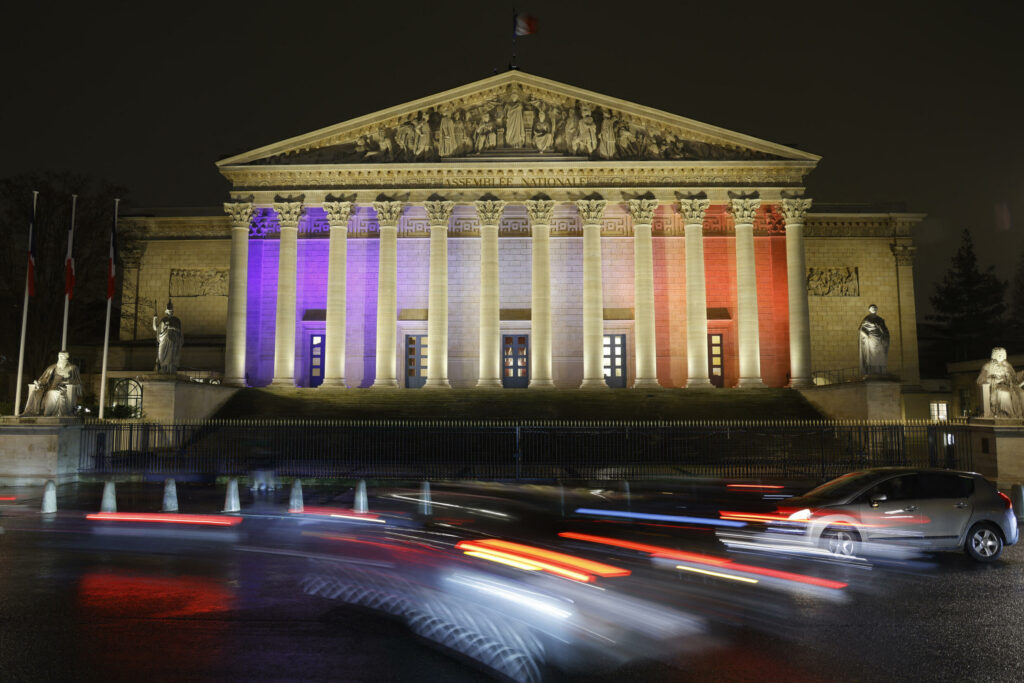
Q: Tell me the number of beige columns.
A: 12